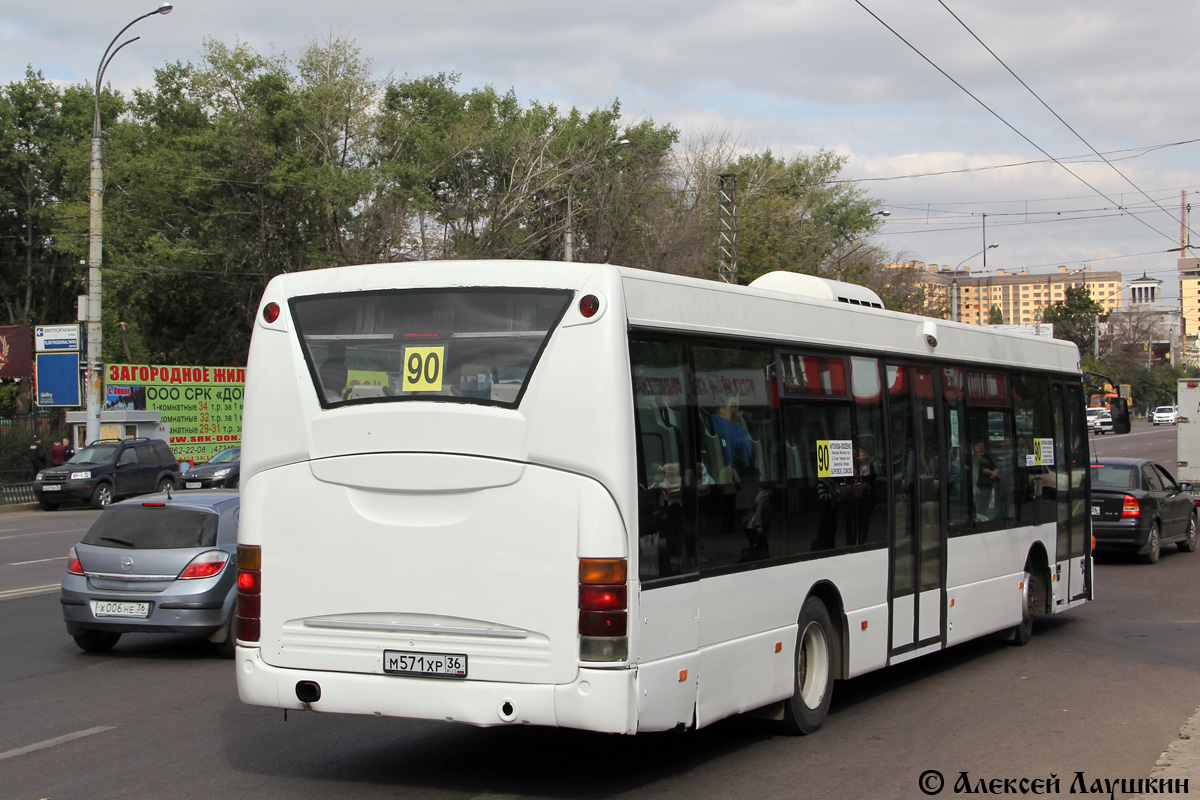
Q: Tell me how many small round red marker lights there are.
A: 2